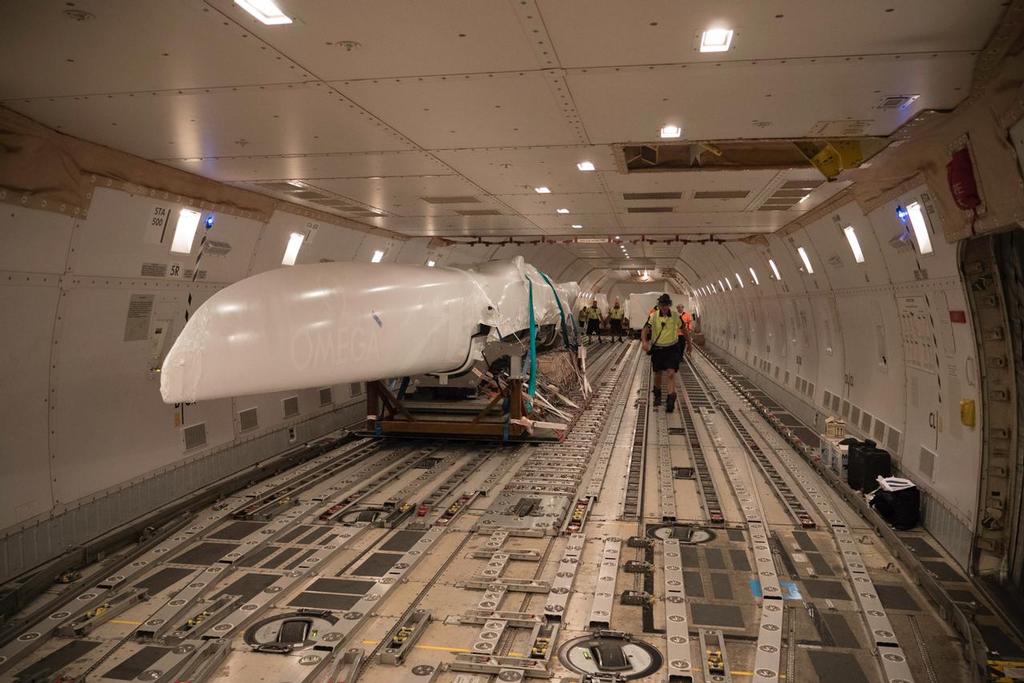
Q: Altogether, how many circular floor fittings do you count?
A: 4